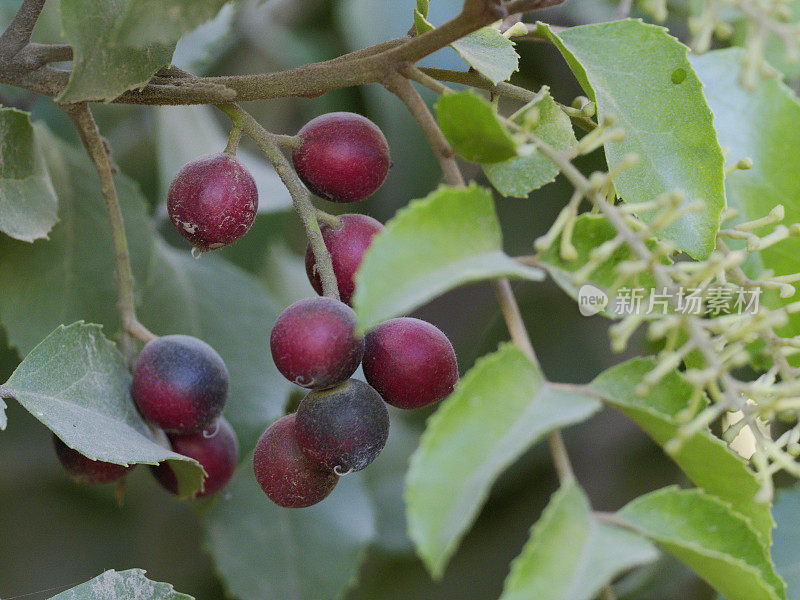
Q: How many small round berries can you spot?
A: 10